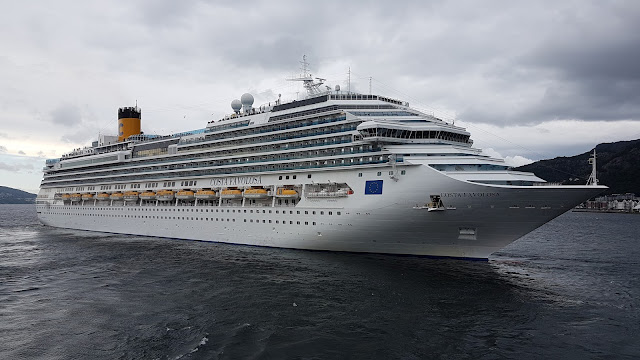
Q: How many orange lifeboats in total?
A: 13